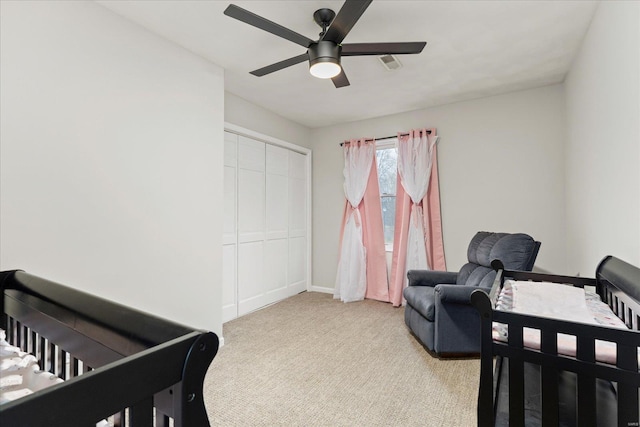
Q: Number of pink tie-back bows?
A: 2